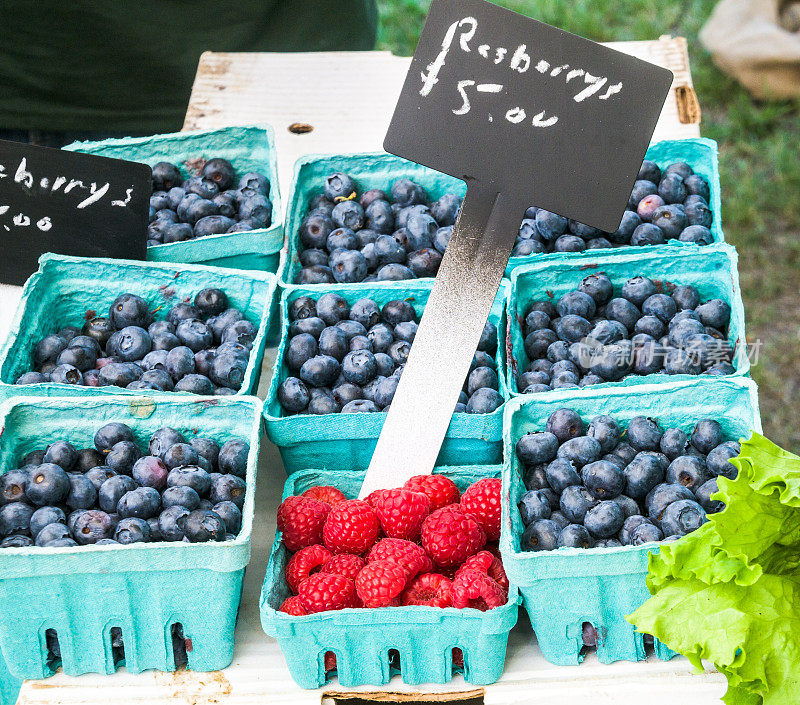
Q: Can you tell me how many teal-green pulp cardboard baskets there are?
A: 9